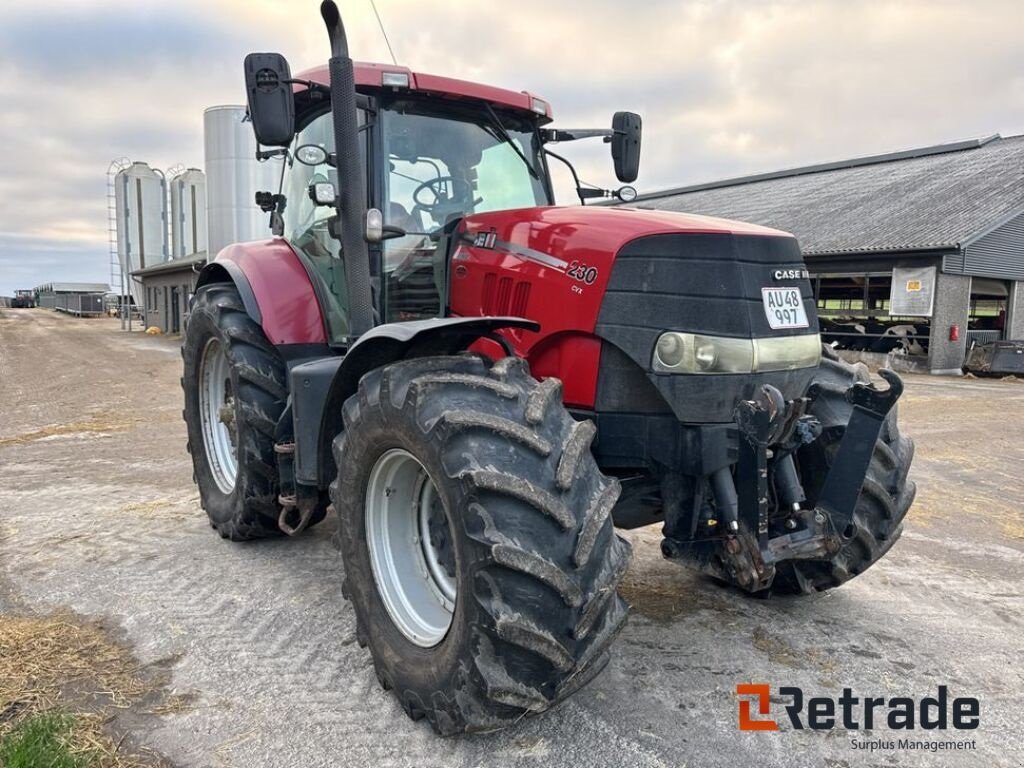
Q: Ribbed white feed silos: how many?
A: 2